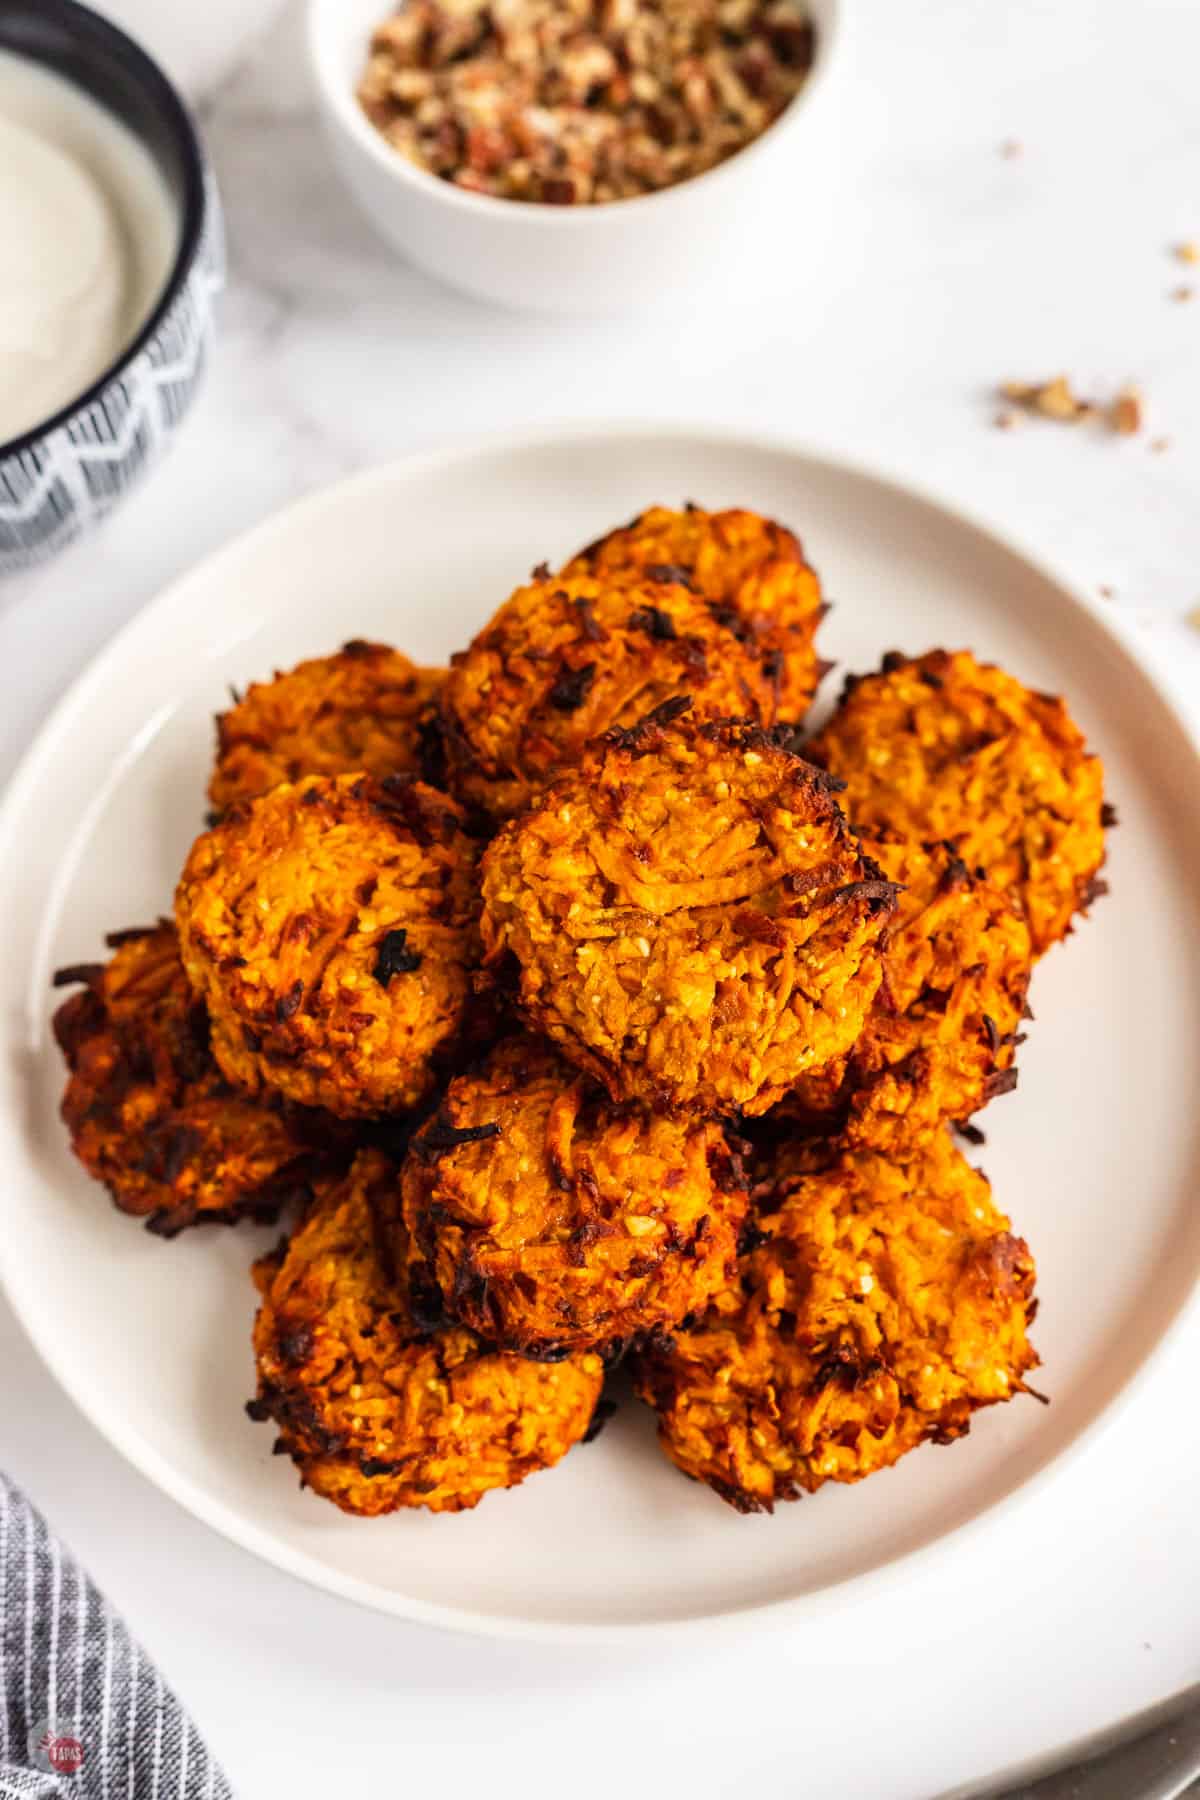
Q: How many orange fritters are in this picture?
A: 11